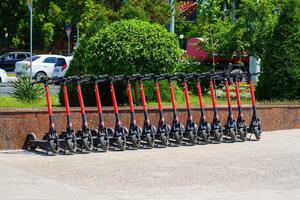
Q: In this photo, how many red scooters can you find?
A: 15